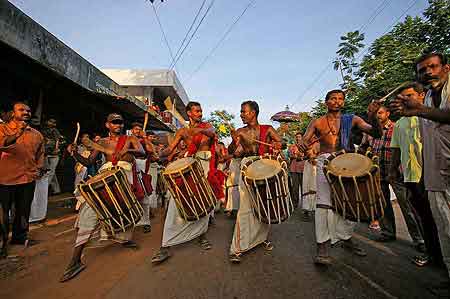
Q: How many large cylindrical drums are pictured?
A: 4